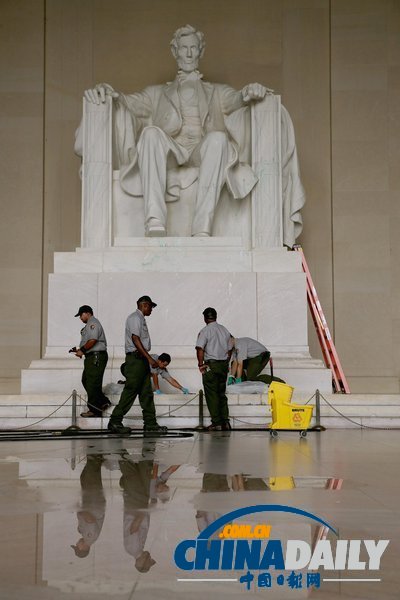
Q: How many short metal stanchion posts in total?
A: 3